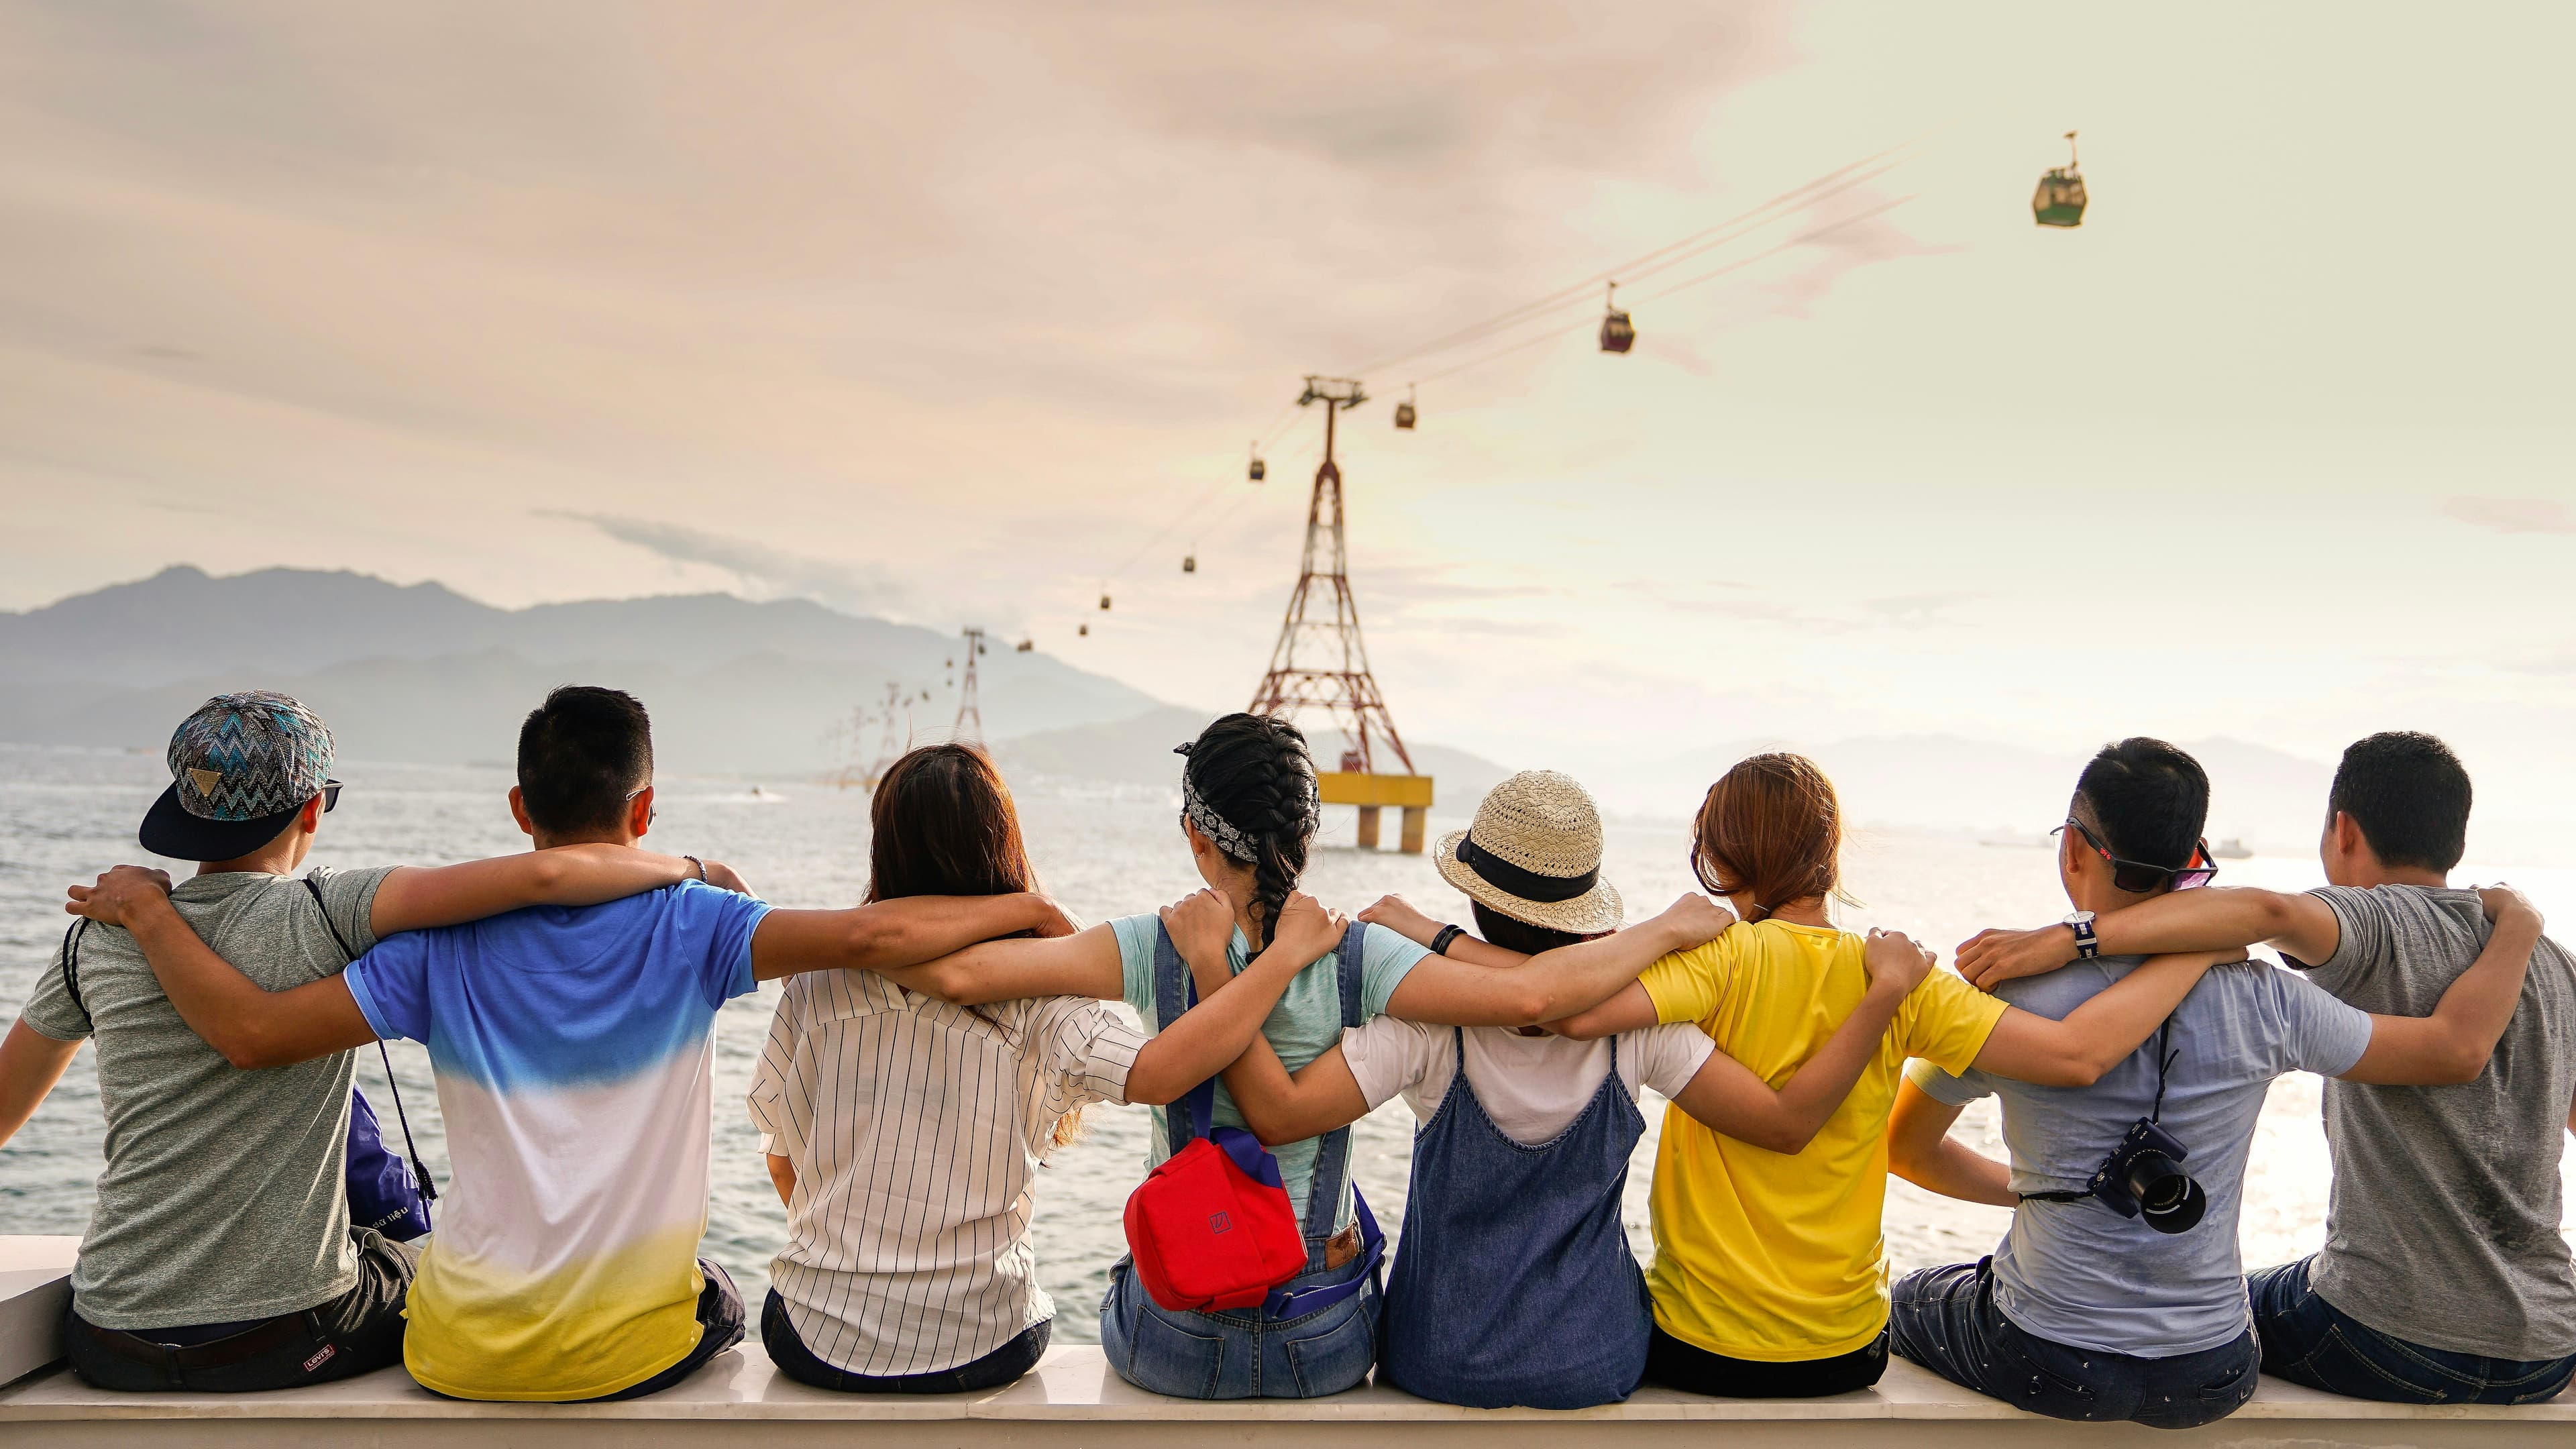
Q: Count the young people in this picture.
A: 8